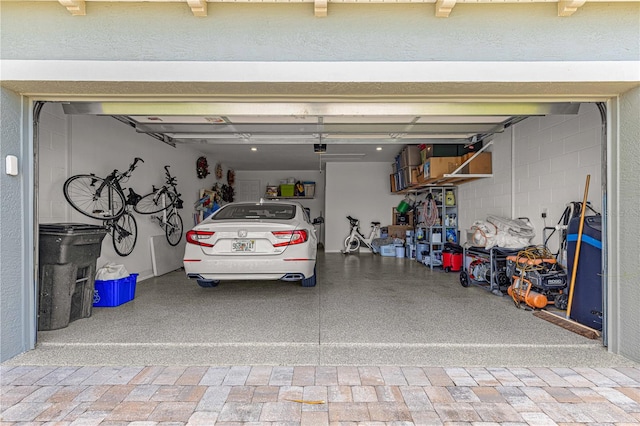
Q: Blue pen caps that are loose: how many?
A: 0